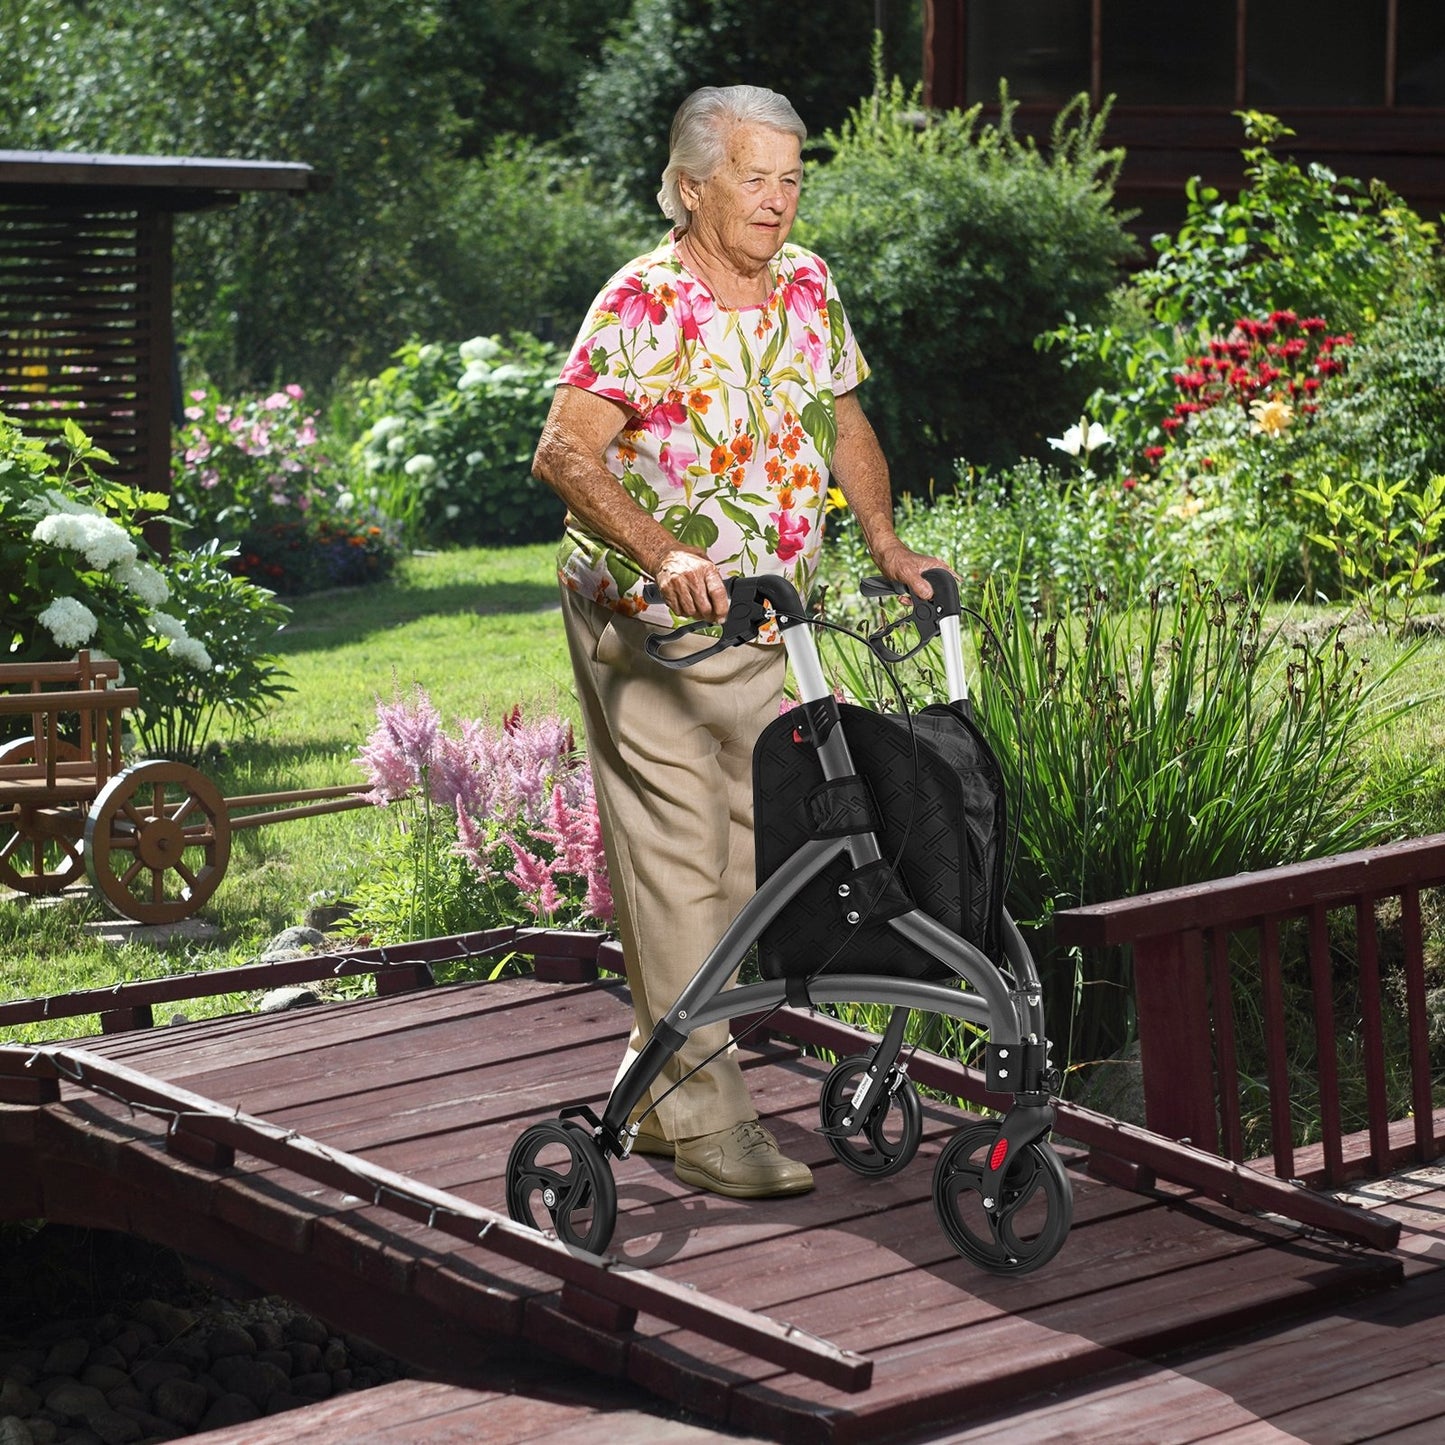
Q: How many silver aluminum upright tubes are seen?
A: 2